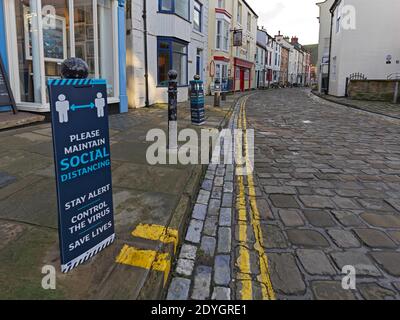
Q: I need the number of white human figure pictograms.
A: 2